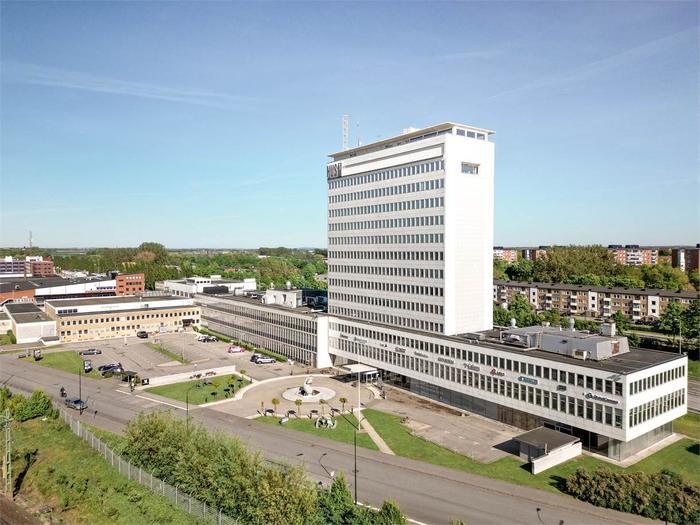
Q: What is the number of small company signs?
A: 11